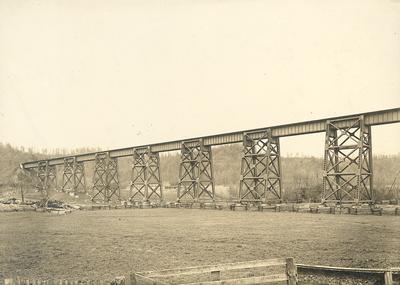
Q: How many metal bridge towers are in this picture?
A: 7